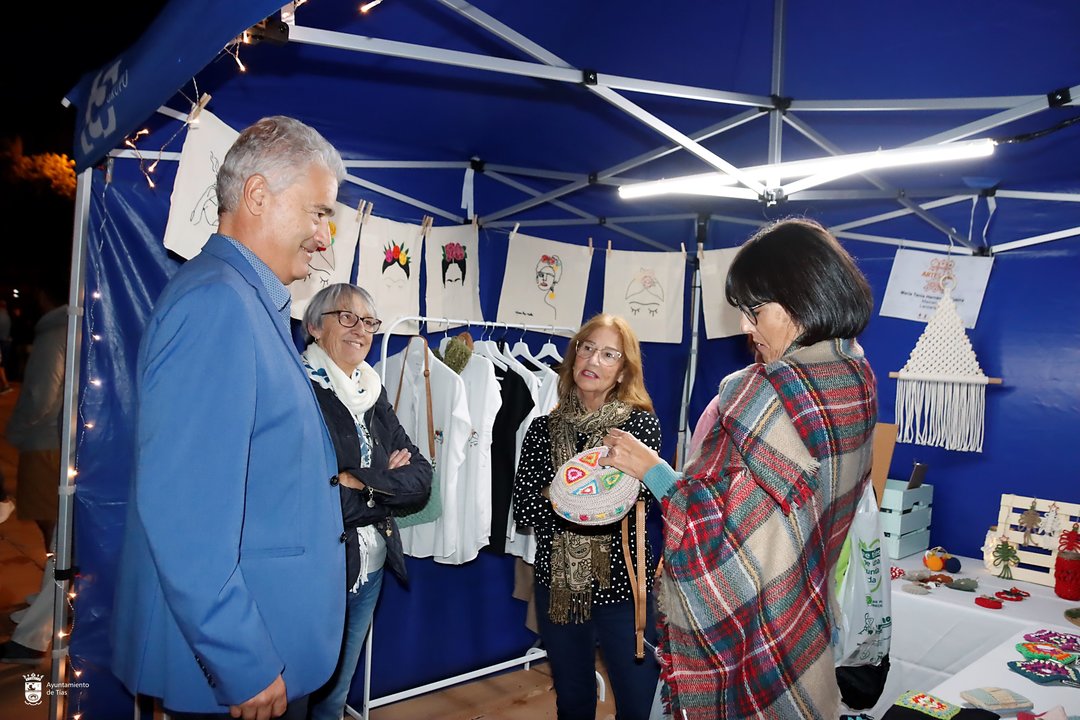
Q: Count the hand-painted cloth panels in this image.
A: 7